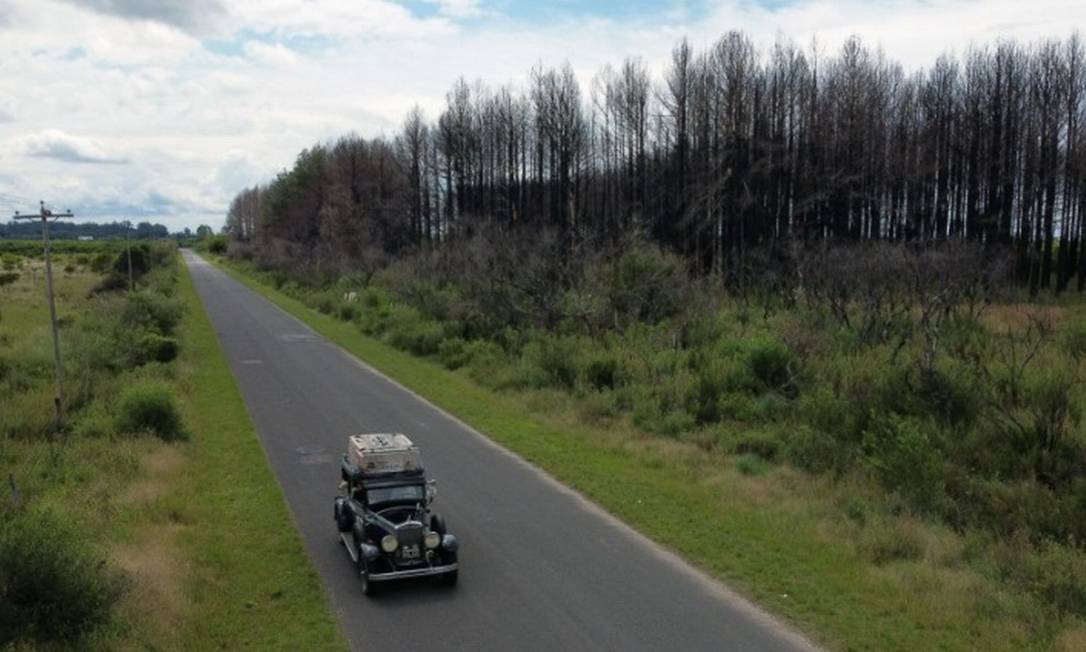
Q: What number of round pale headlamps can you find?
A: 2